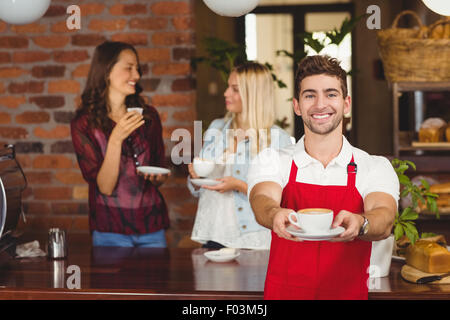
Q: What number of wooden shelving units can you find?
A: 1